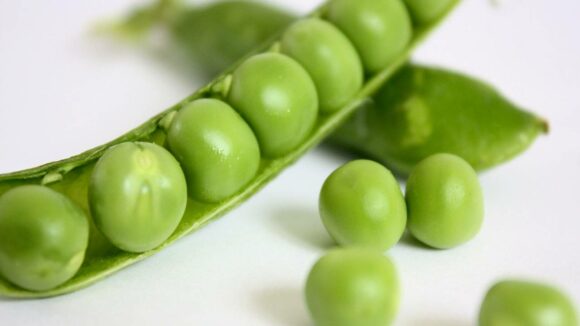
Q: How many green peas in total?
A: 11